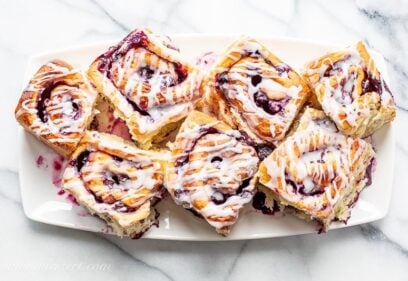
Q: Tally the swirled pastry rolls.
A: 7